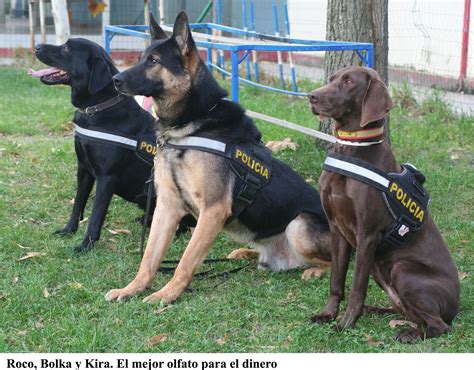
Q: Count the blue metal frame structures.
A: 1